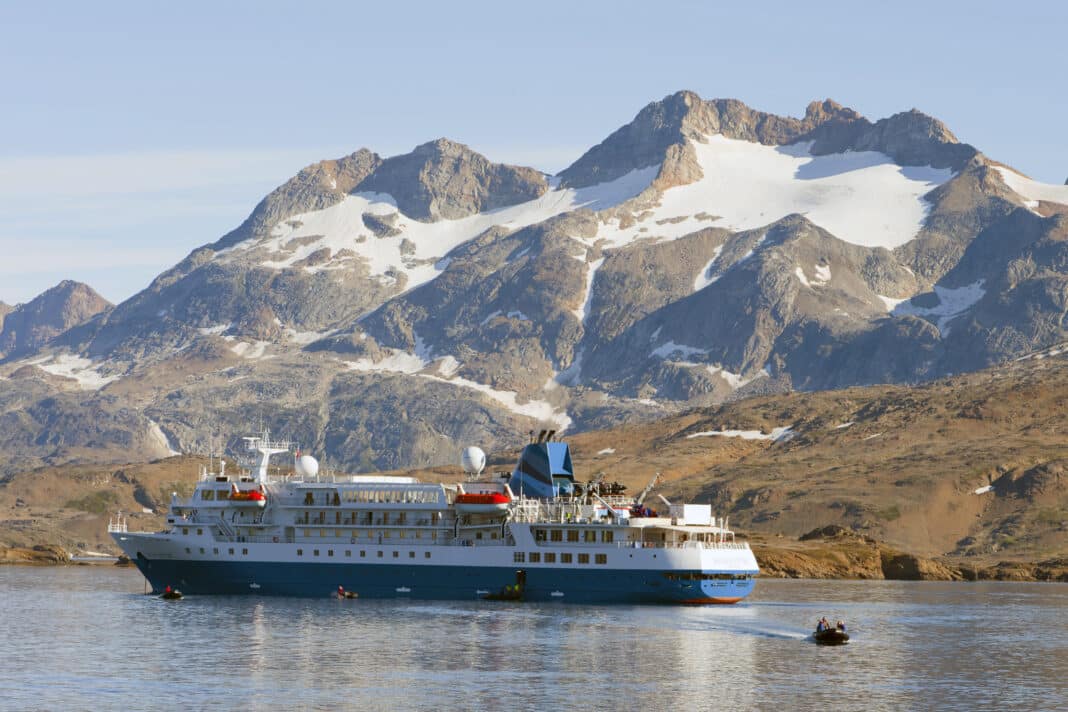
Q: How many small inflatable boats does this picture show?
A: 4